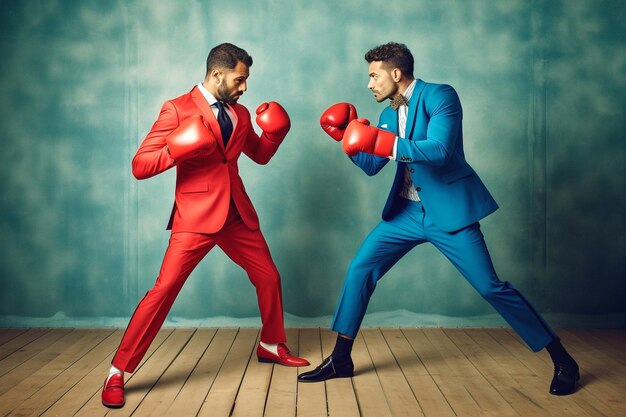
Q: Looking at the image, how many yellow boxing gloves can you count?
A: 0